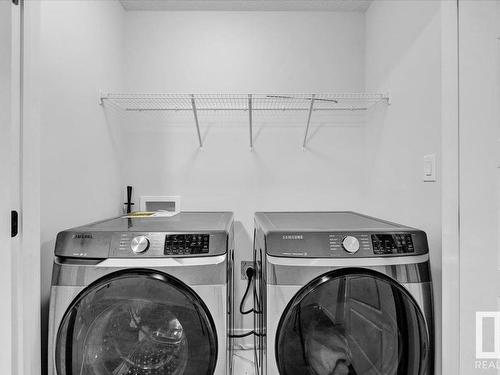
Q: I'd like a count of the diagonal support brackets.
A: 3